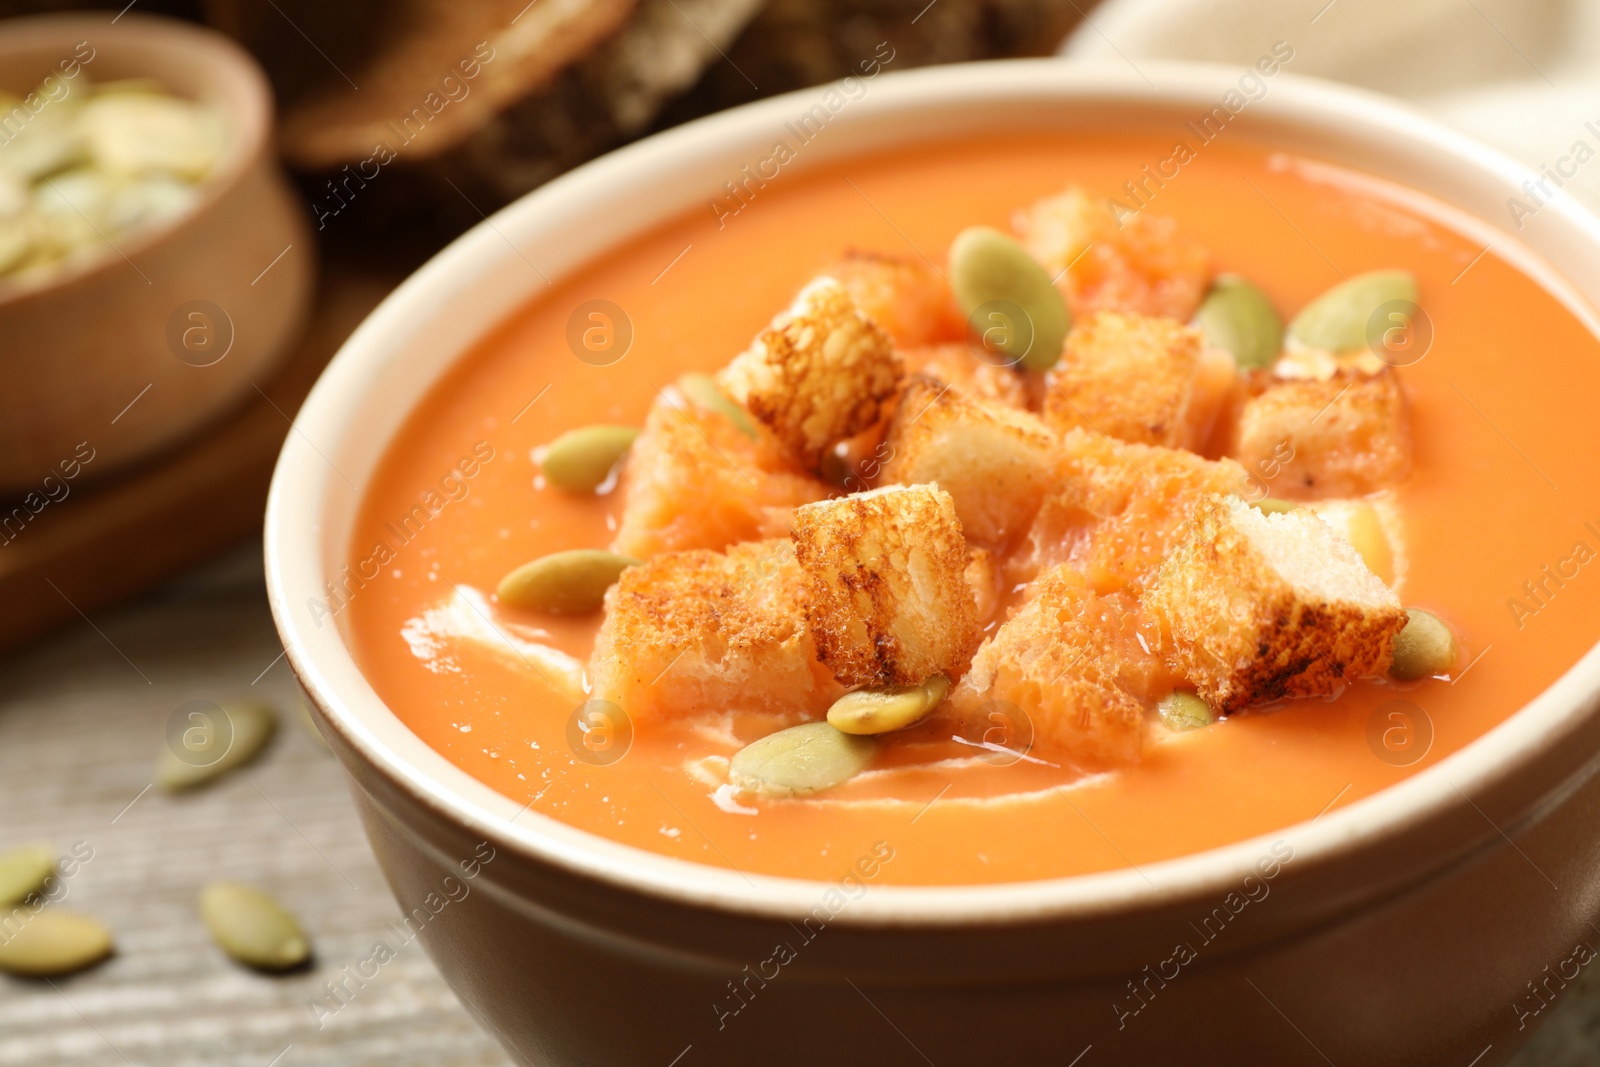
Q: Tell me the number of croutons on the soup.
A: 13